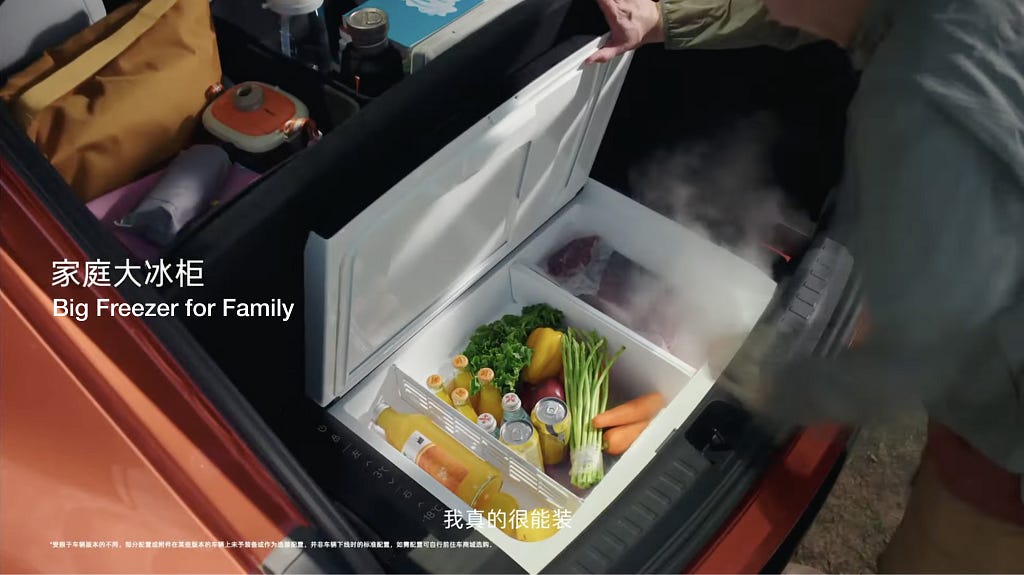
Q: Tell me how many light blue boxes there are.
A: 1